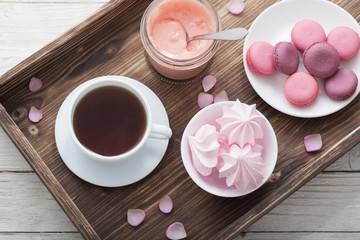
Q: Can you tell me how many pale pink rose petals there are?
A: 10